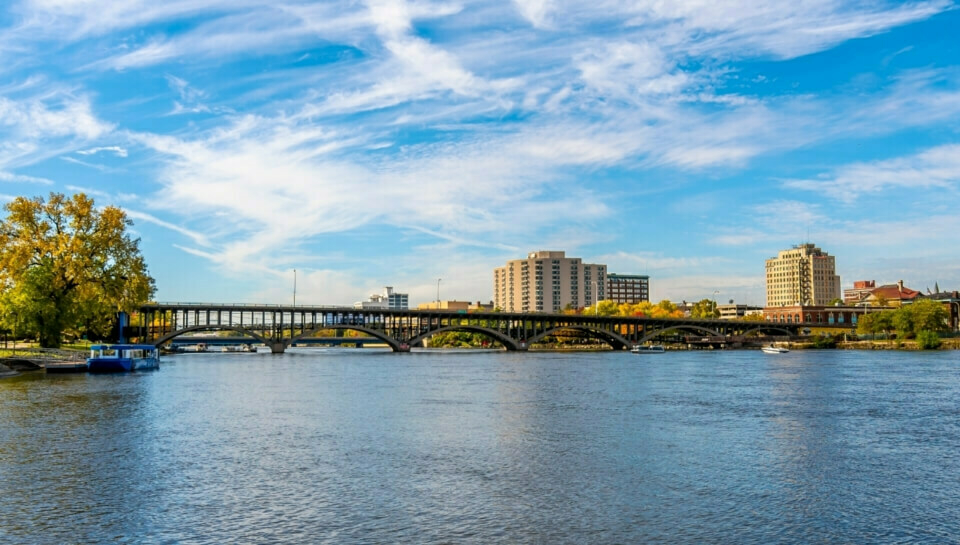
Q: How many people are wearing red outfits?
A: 0